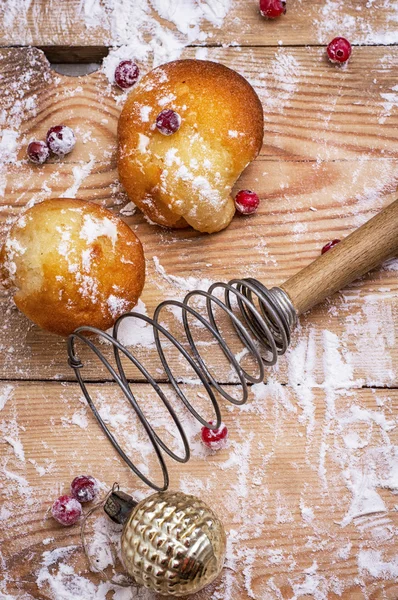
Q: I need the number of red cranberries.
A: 11